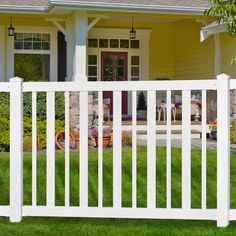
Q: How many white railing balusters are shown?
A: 11